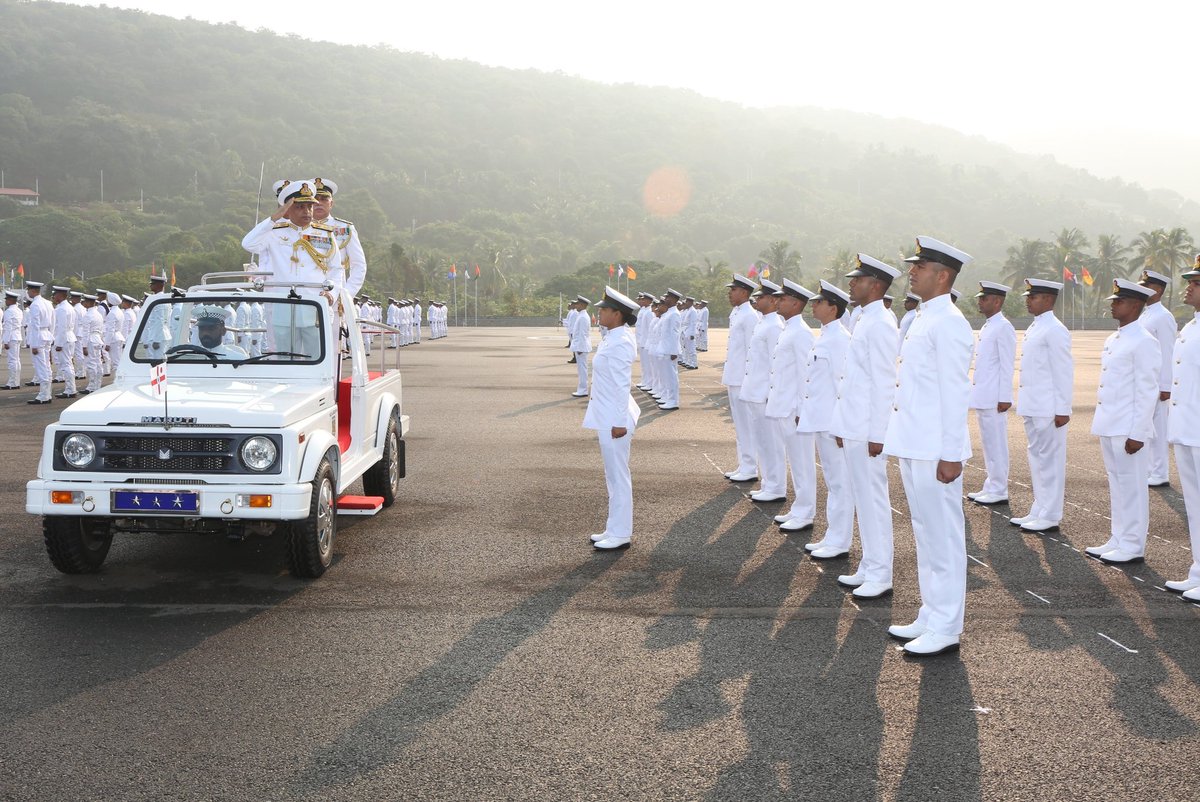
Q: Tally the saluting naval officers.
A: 1